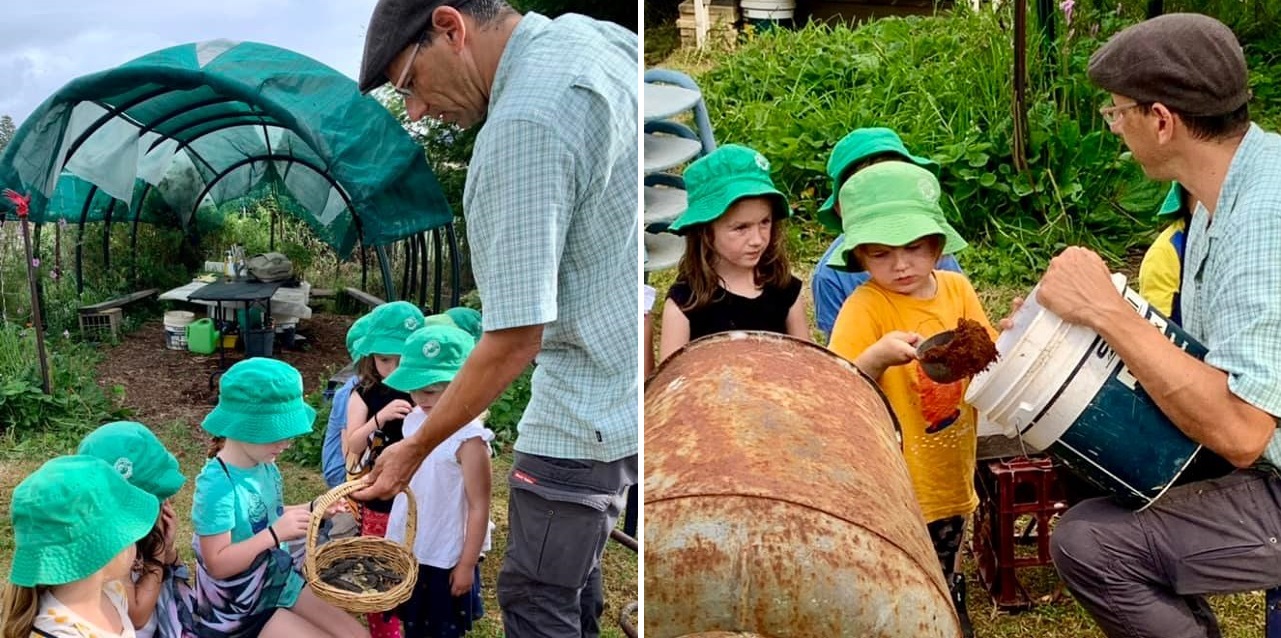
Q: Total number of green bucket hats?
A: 12